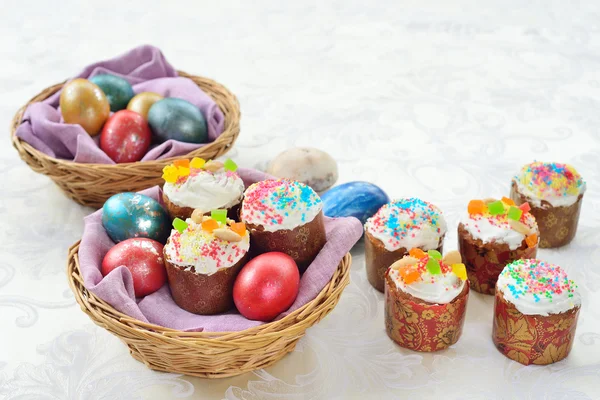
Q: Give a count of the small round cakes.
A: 8